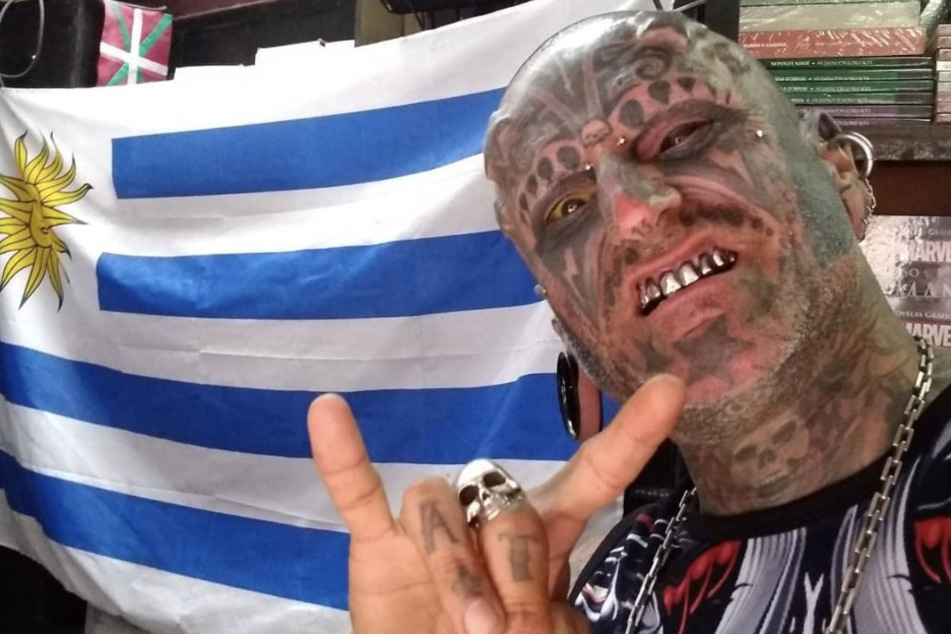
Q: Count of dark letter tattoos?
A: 2